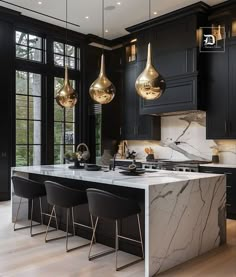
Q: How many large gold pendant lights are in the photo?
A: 3